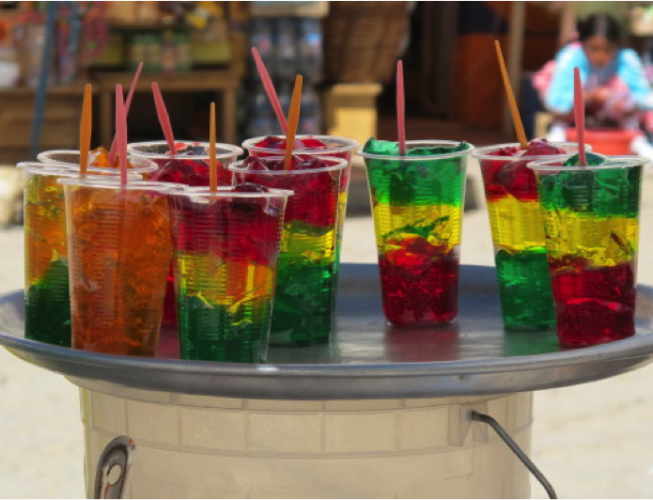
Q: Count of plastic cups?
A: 10